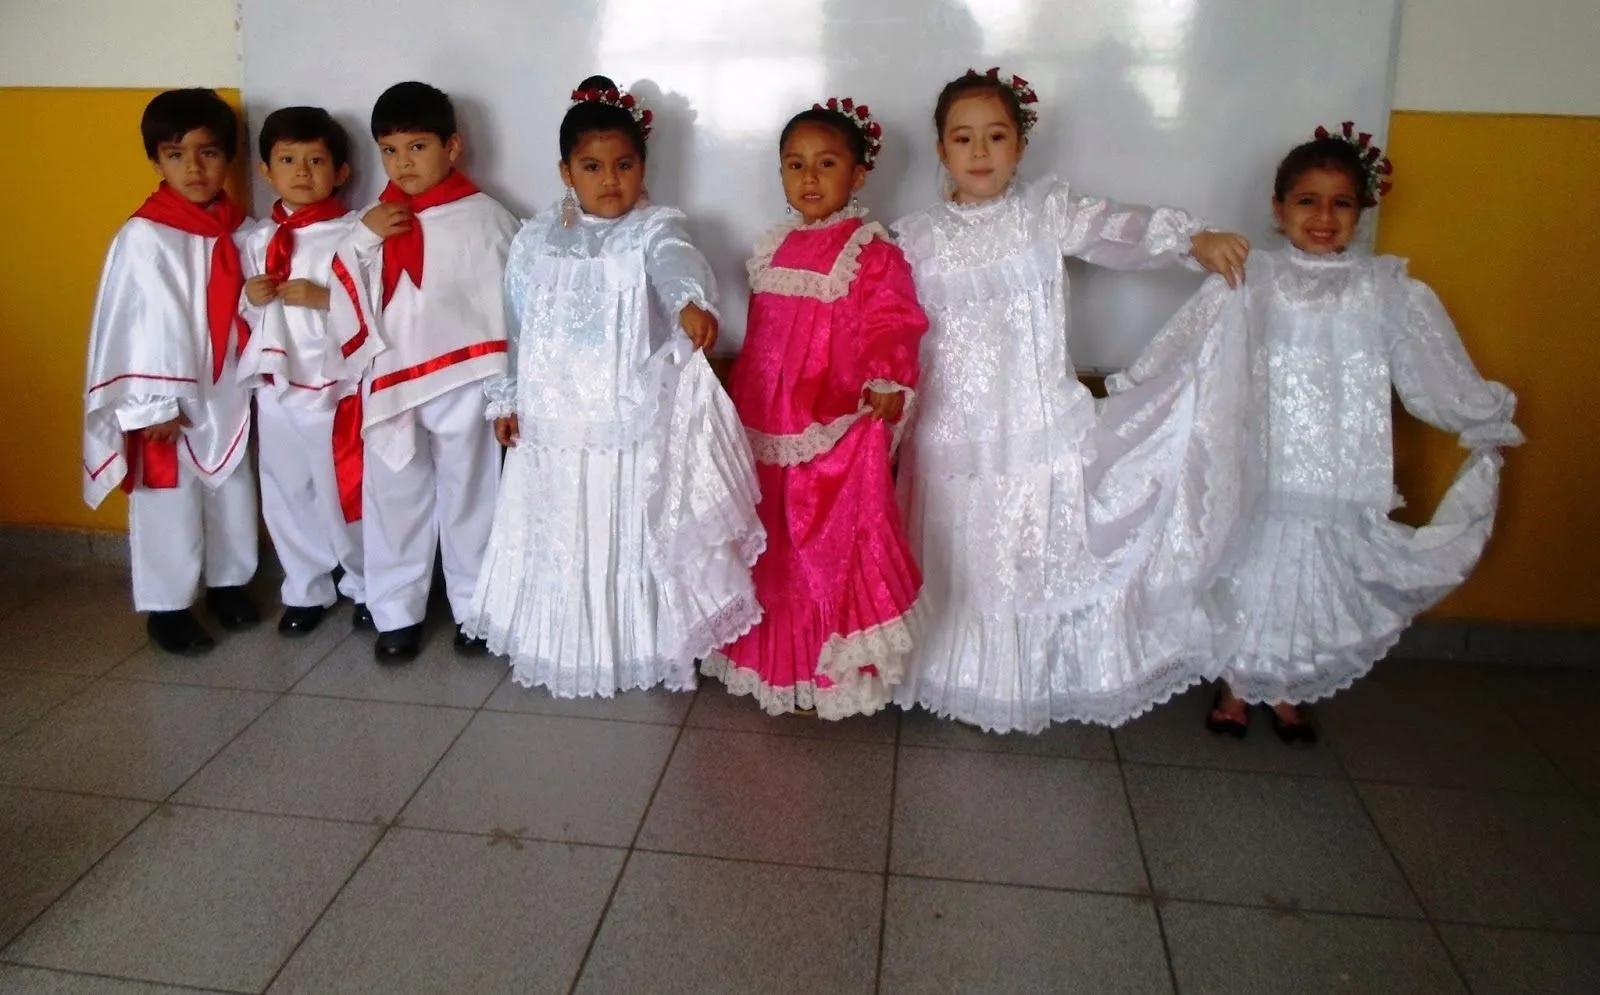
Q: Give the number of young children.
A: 7